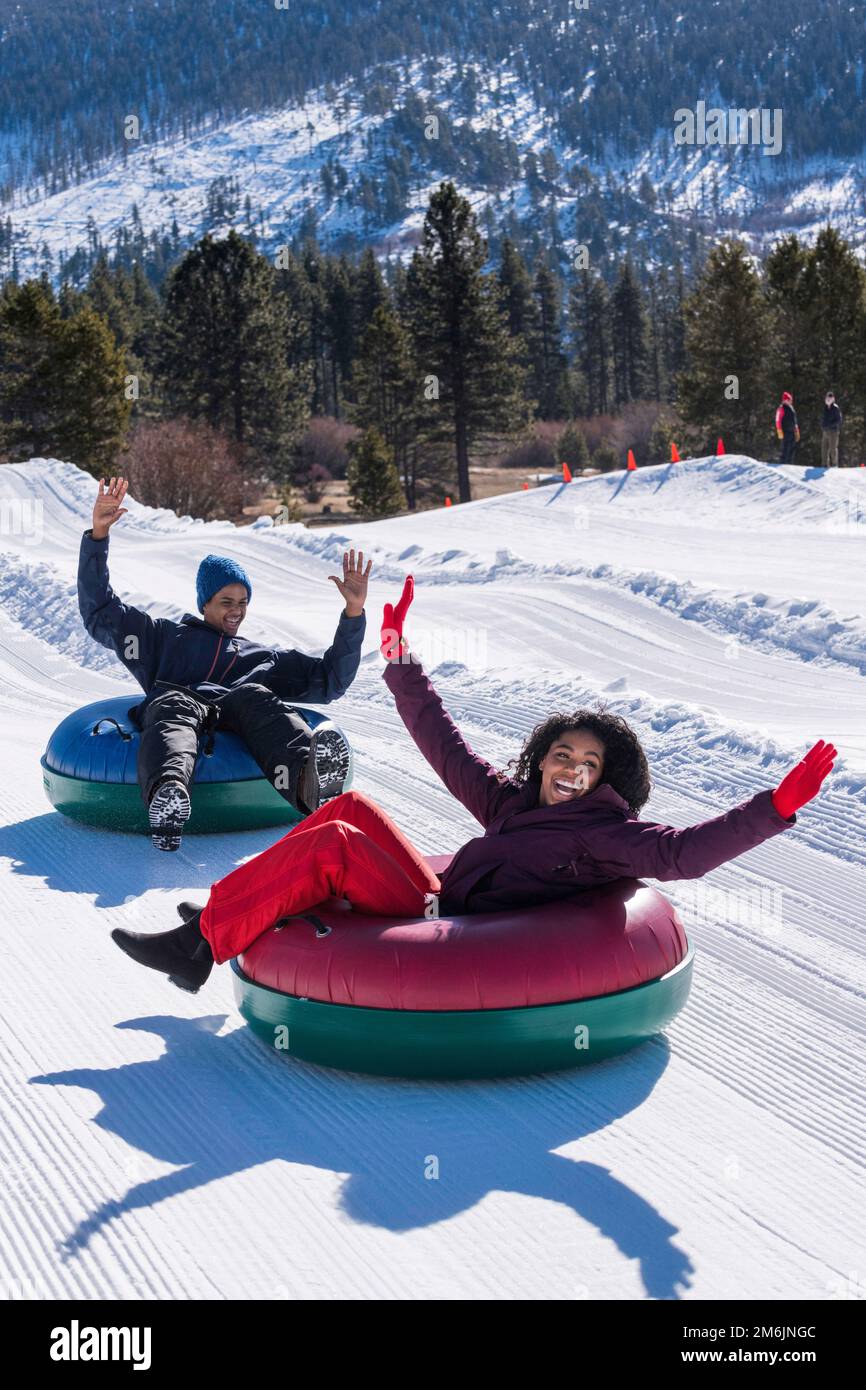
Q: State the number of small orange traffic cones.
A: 6